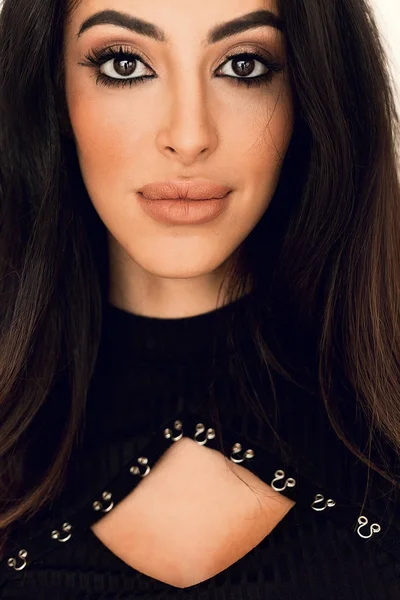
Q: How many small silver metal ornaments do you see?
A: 10